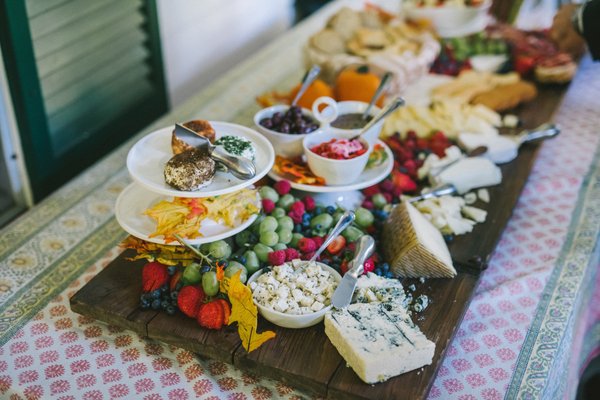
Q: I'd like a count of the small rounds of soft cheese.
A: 3